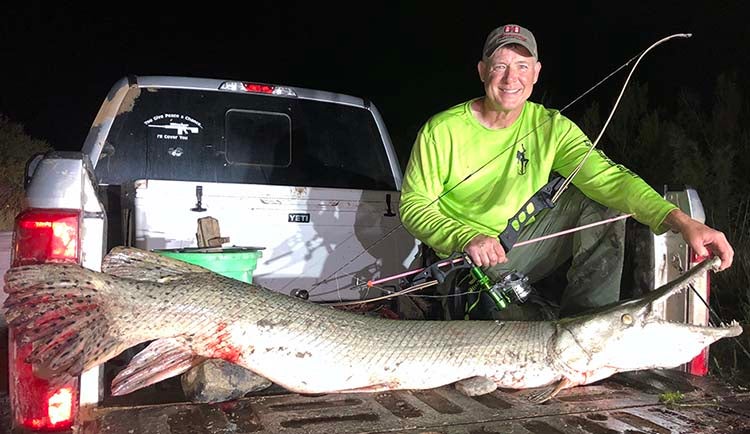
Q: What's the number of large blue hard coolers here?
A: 0